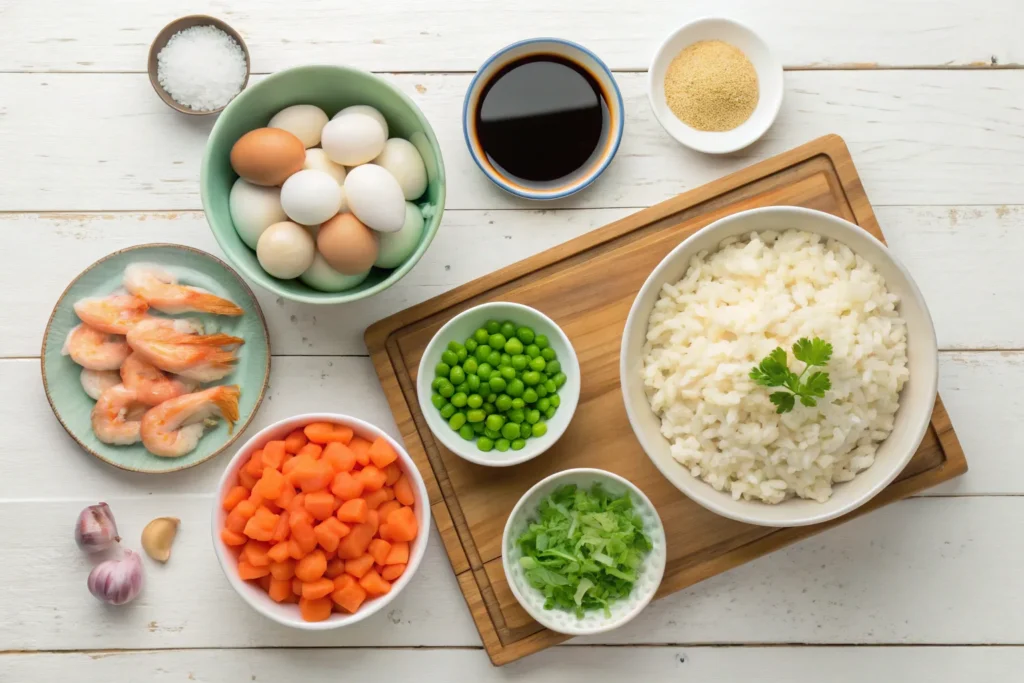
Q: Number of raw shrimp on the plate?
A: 8